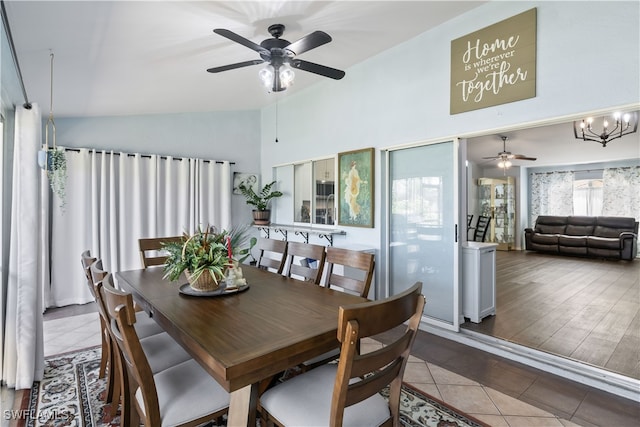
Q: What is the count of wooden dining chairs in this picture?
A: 8